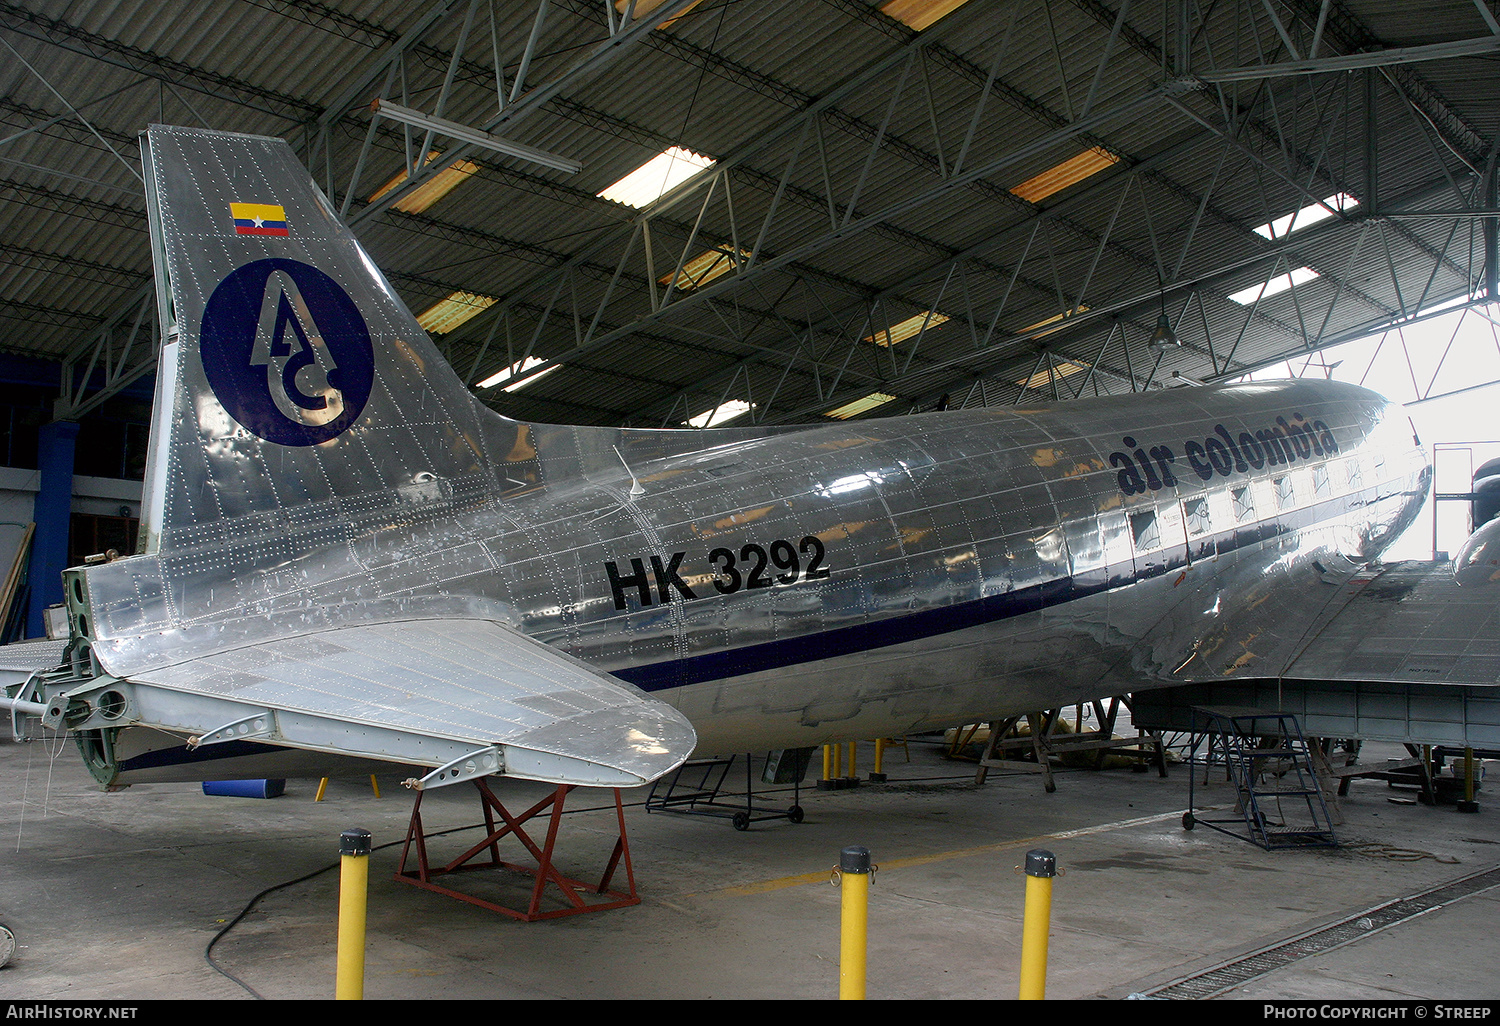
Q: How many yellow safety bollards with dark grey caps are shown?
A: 3